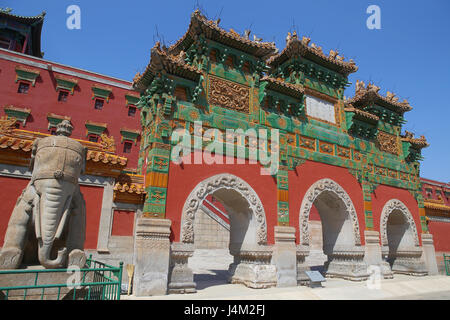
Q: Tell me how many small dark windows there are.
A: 8